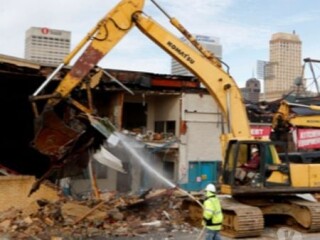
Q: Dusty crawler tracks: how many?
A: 2